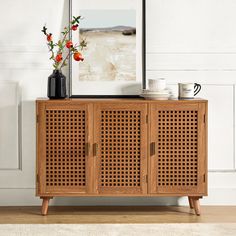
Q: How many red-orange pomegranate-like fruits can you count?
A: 5